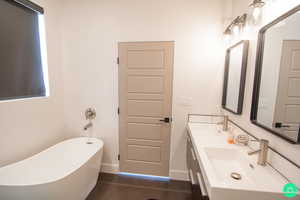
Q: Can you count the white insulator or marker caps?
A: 0